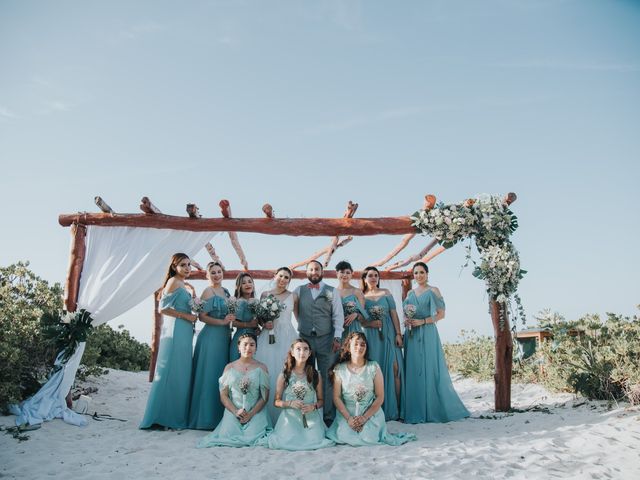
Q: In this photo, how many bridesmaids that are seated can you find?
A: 3